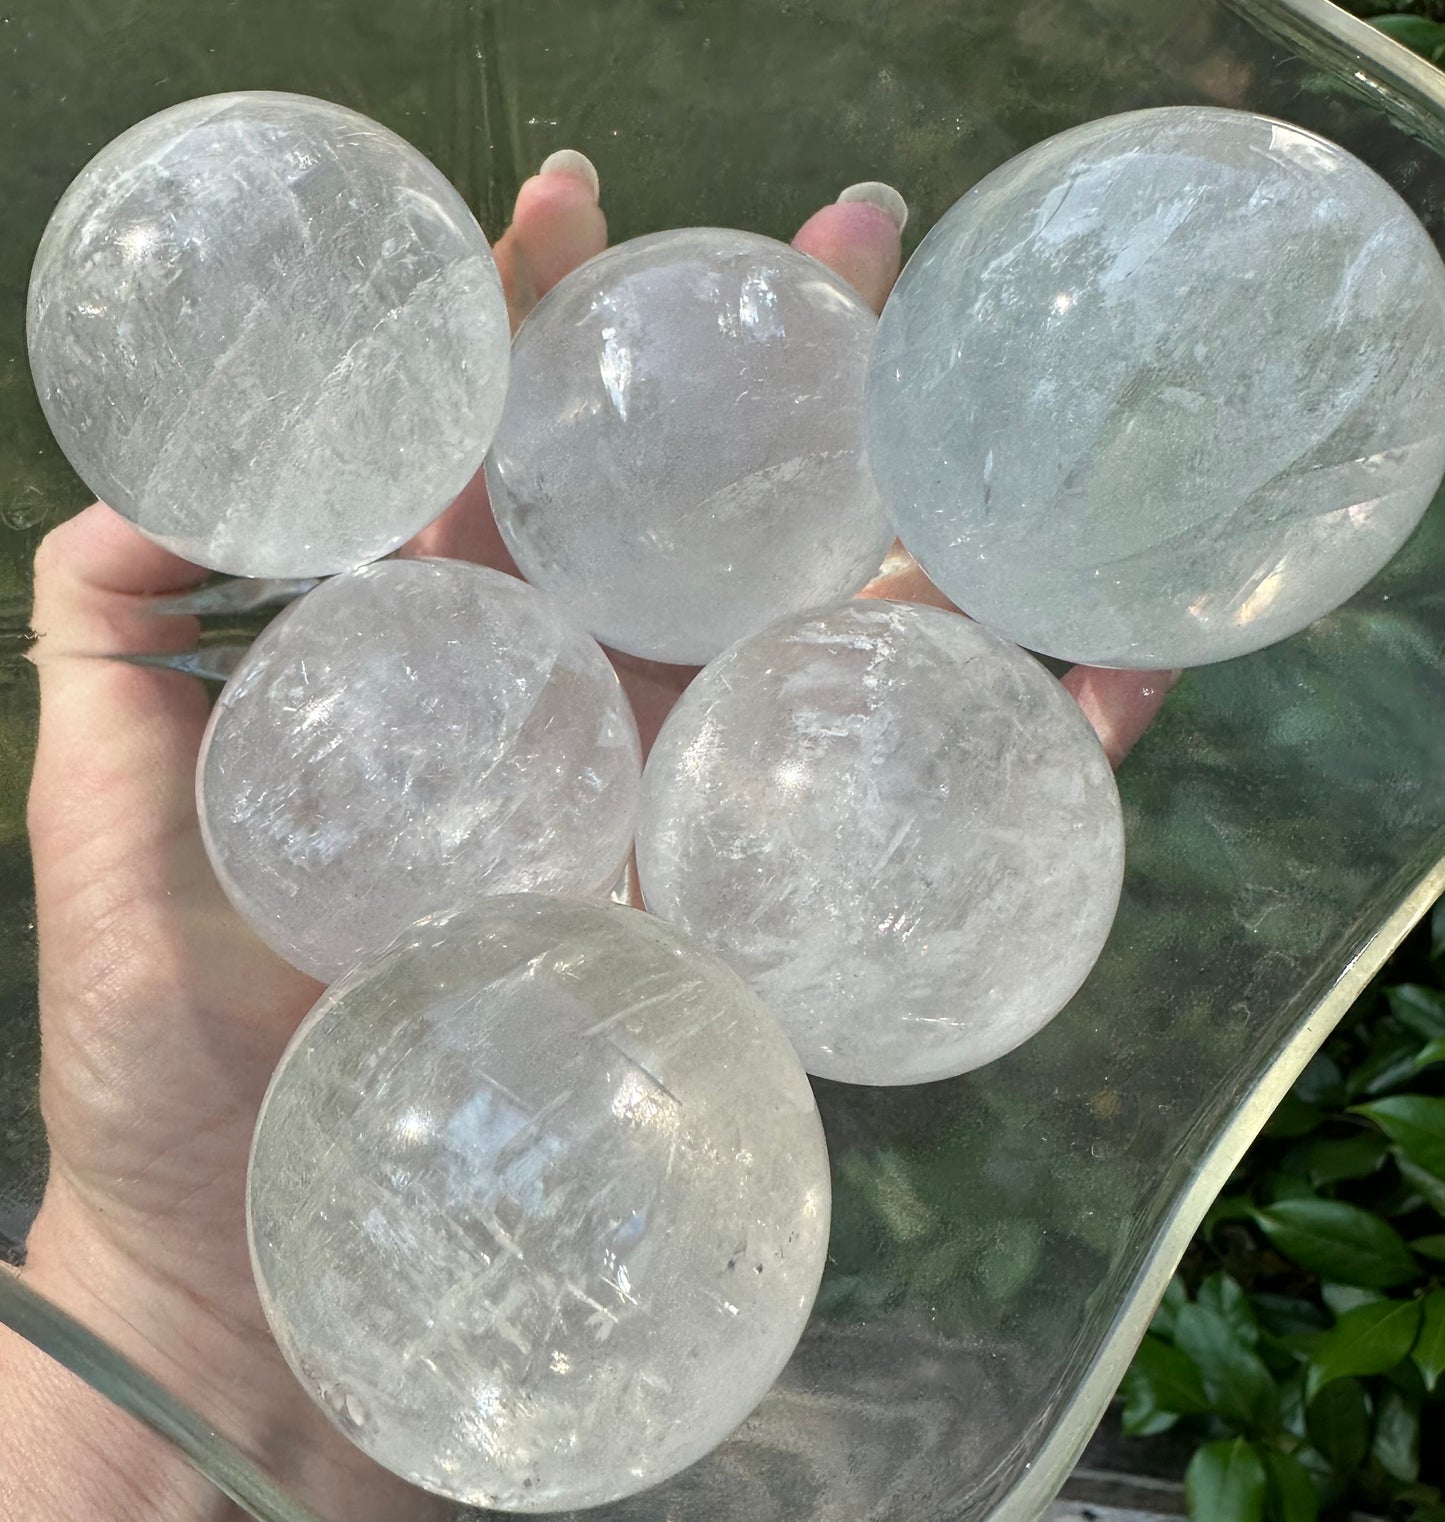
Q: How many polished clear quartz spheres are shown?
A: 6